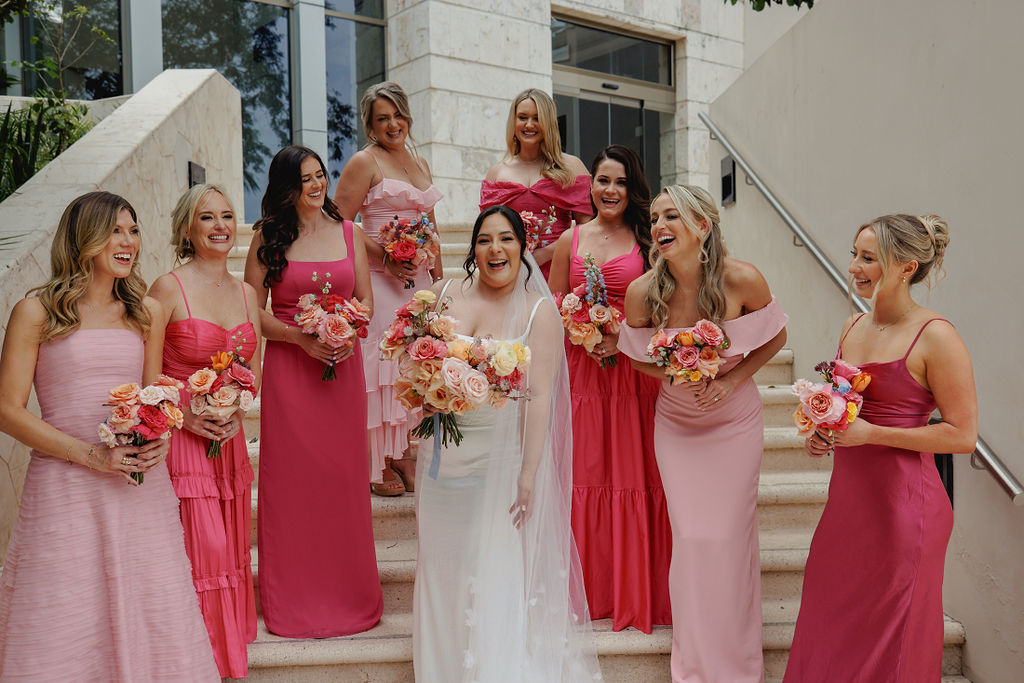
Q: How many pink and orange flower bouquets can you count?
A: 9